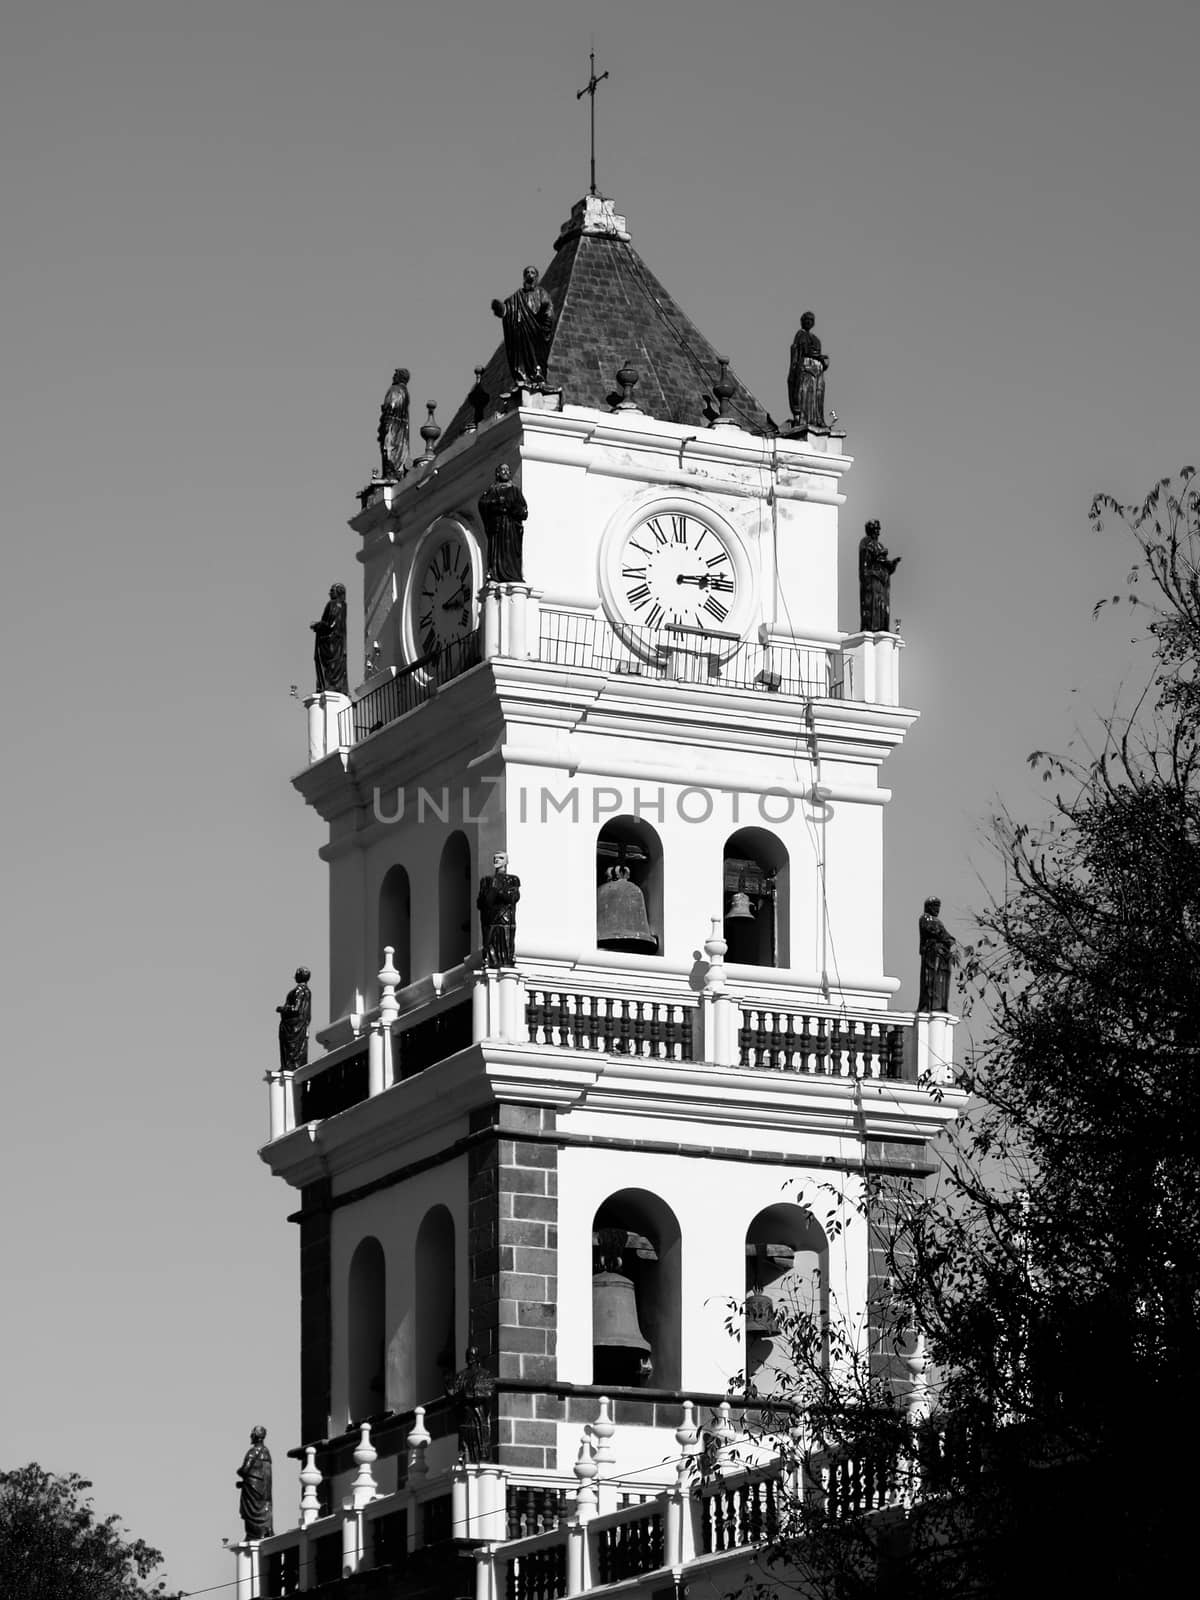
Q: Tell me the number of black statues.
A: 11